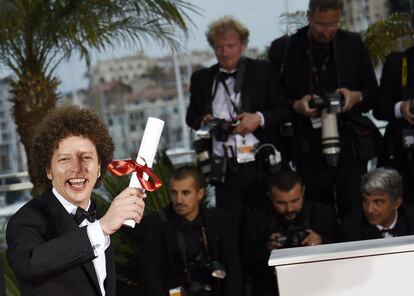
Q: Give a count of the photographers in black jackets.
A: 6